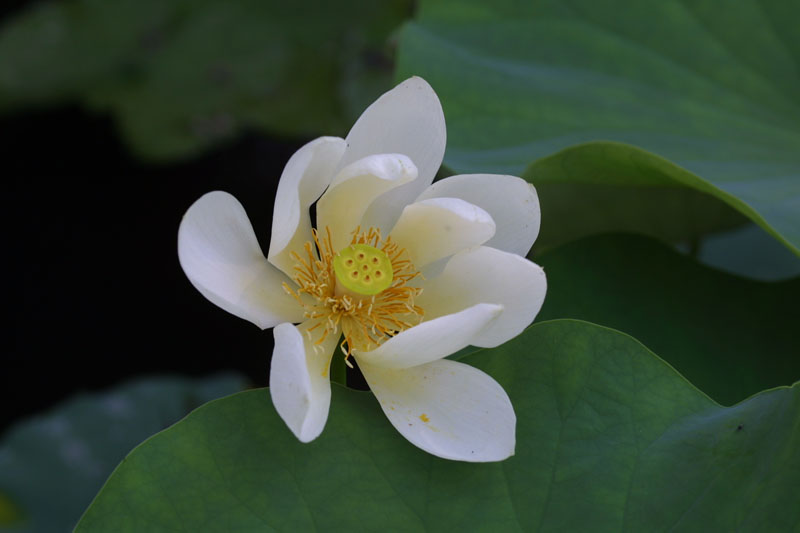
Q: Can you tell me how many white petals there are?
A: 10